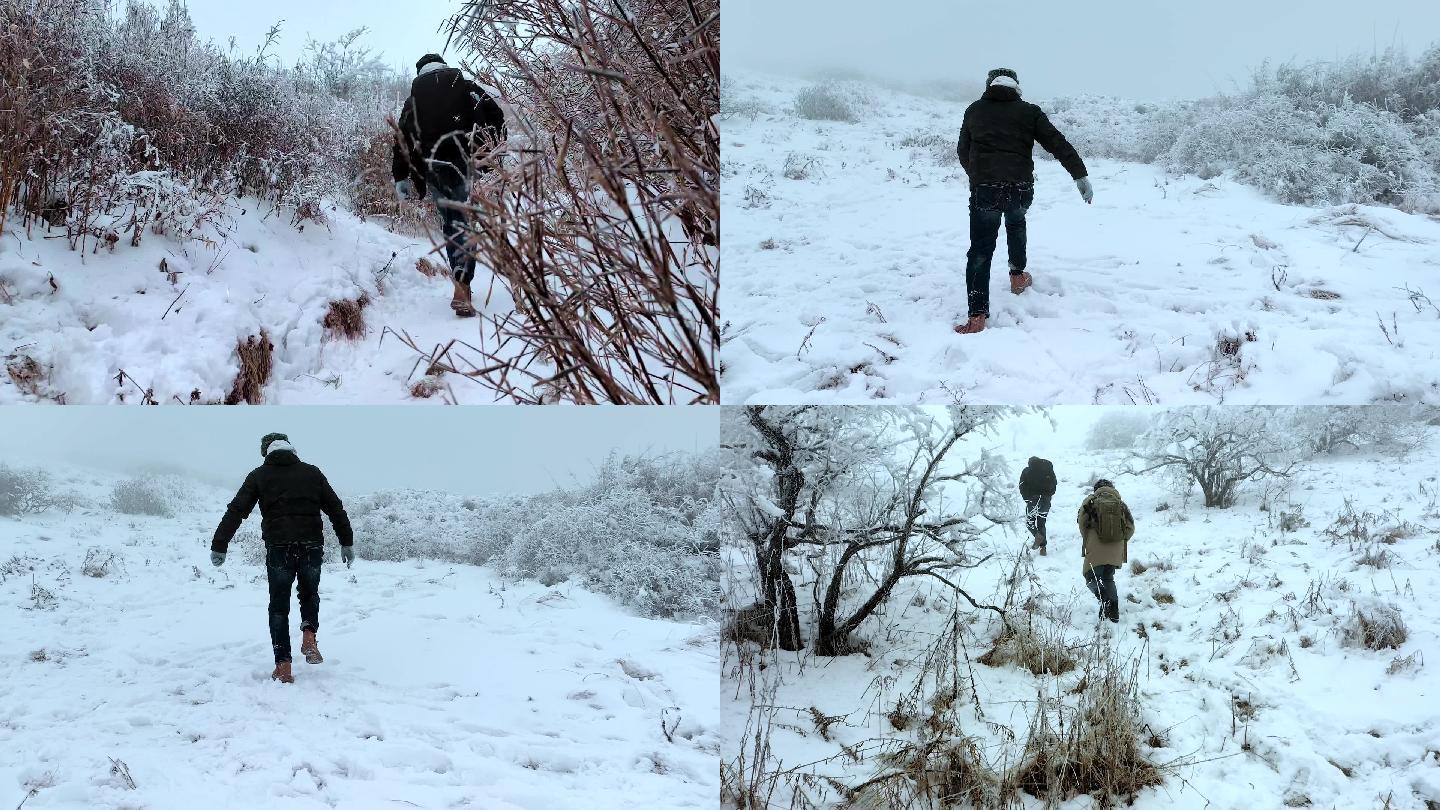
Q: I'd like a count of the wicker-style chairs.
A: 0